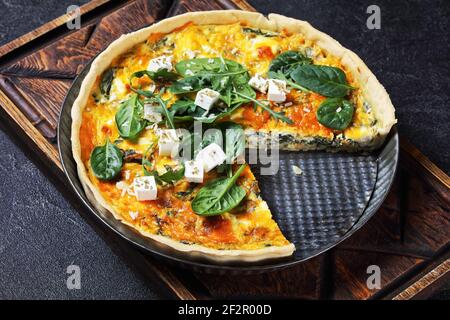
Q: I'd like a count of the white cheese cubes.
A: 9